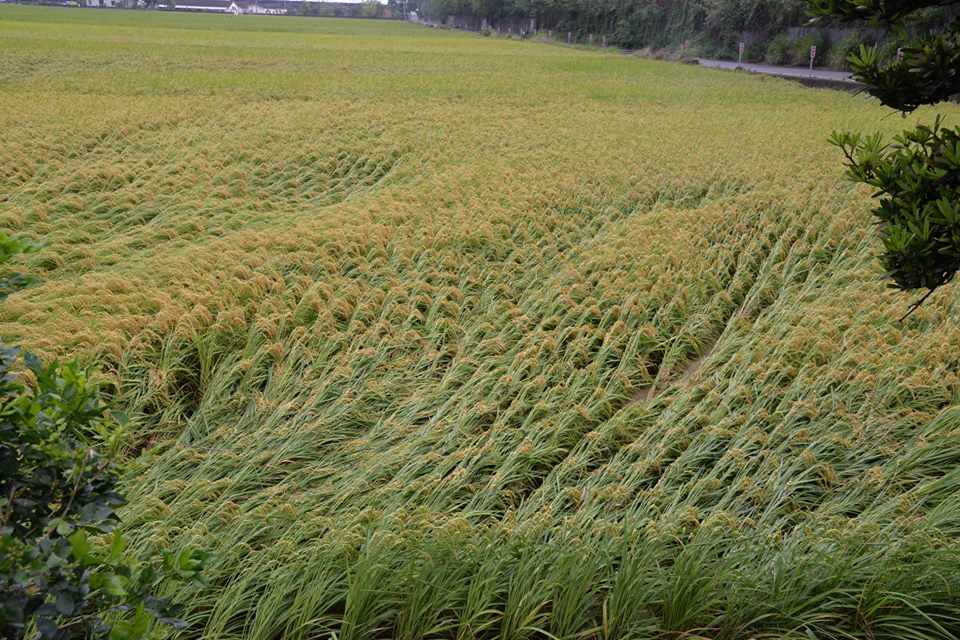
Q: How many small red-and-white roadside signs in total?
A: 3